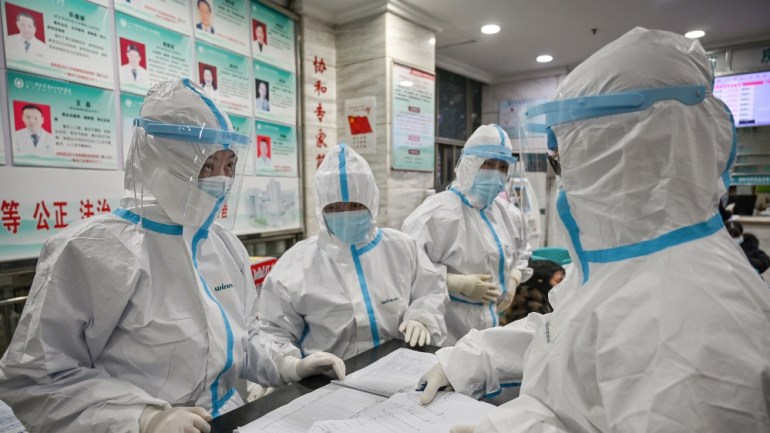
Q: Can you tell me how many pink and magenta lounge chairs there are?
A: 0